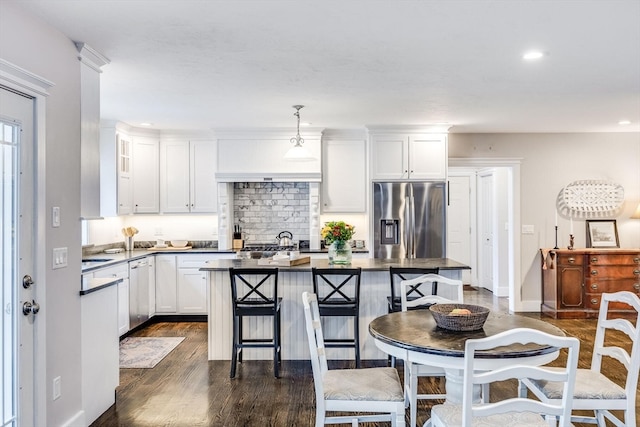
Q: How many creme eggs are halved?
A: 0